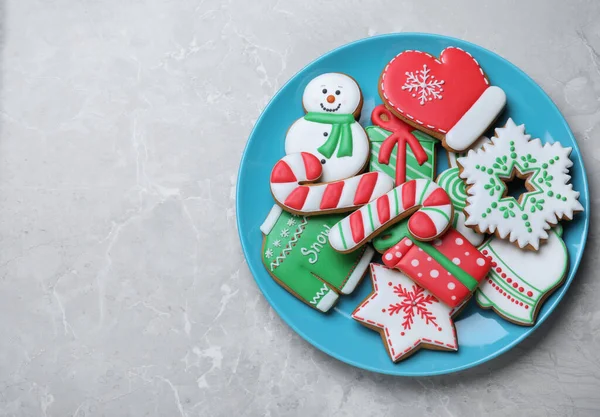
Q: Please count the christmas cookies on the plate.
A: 11